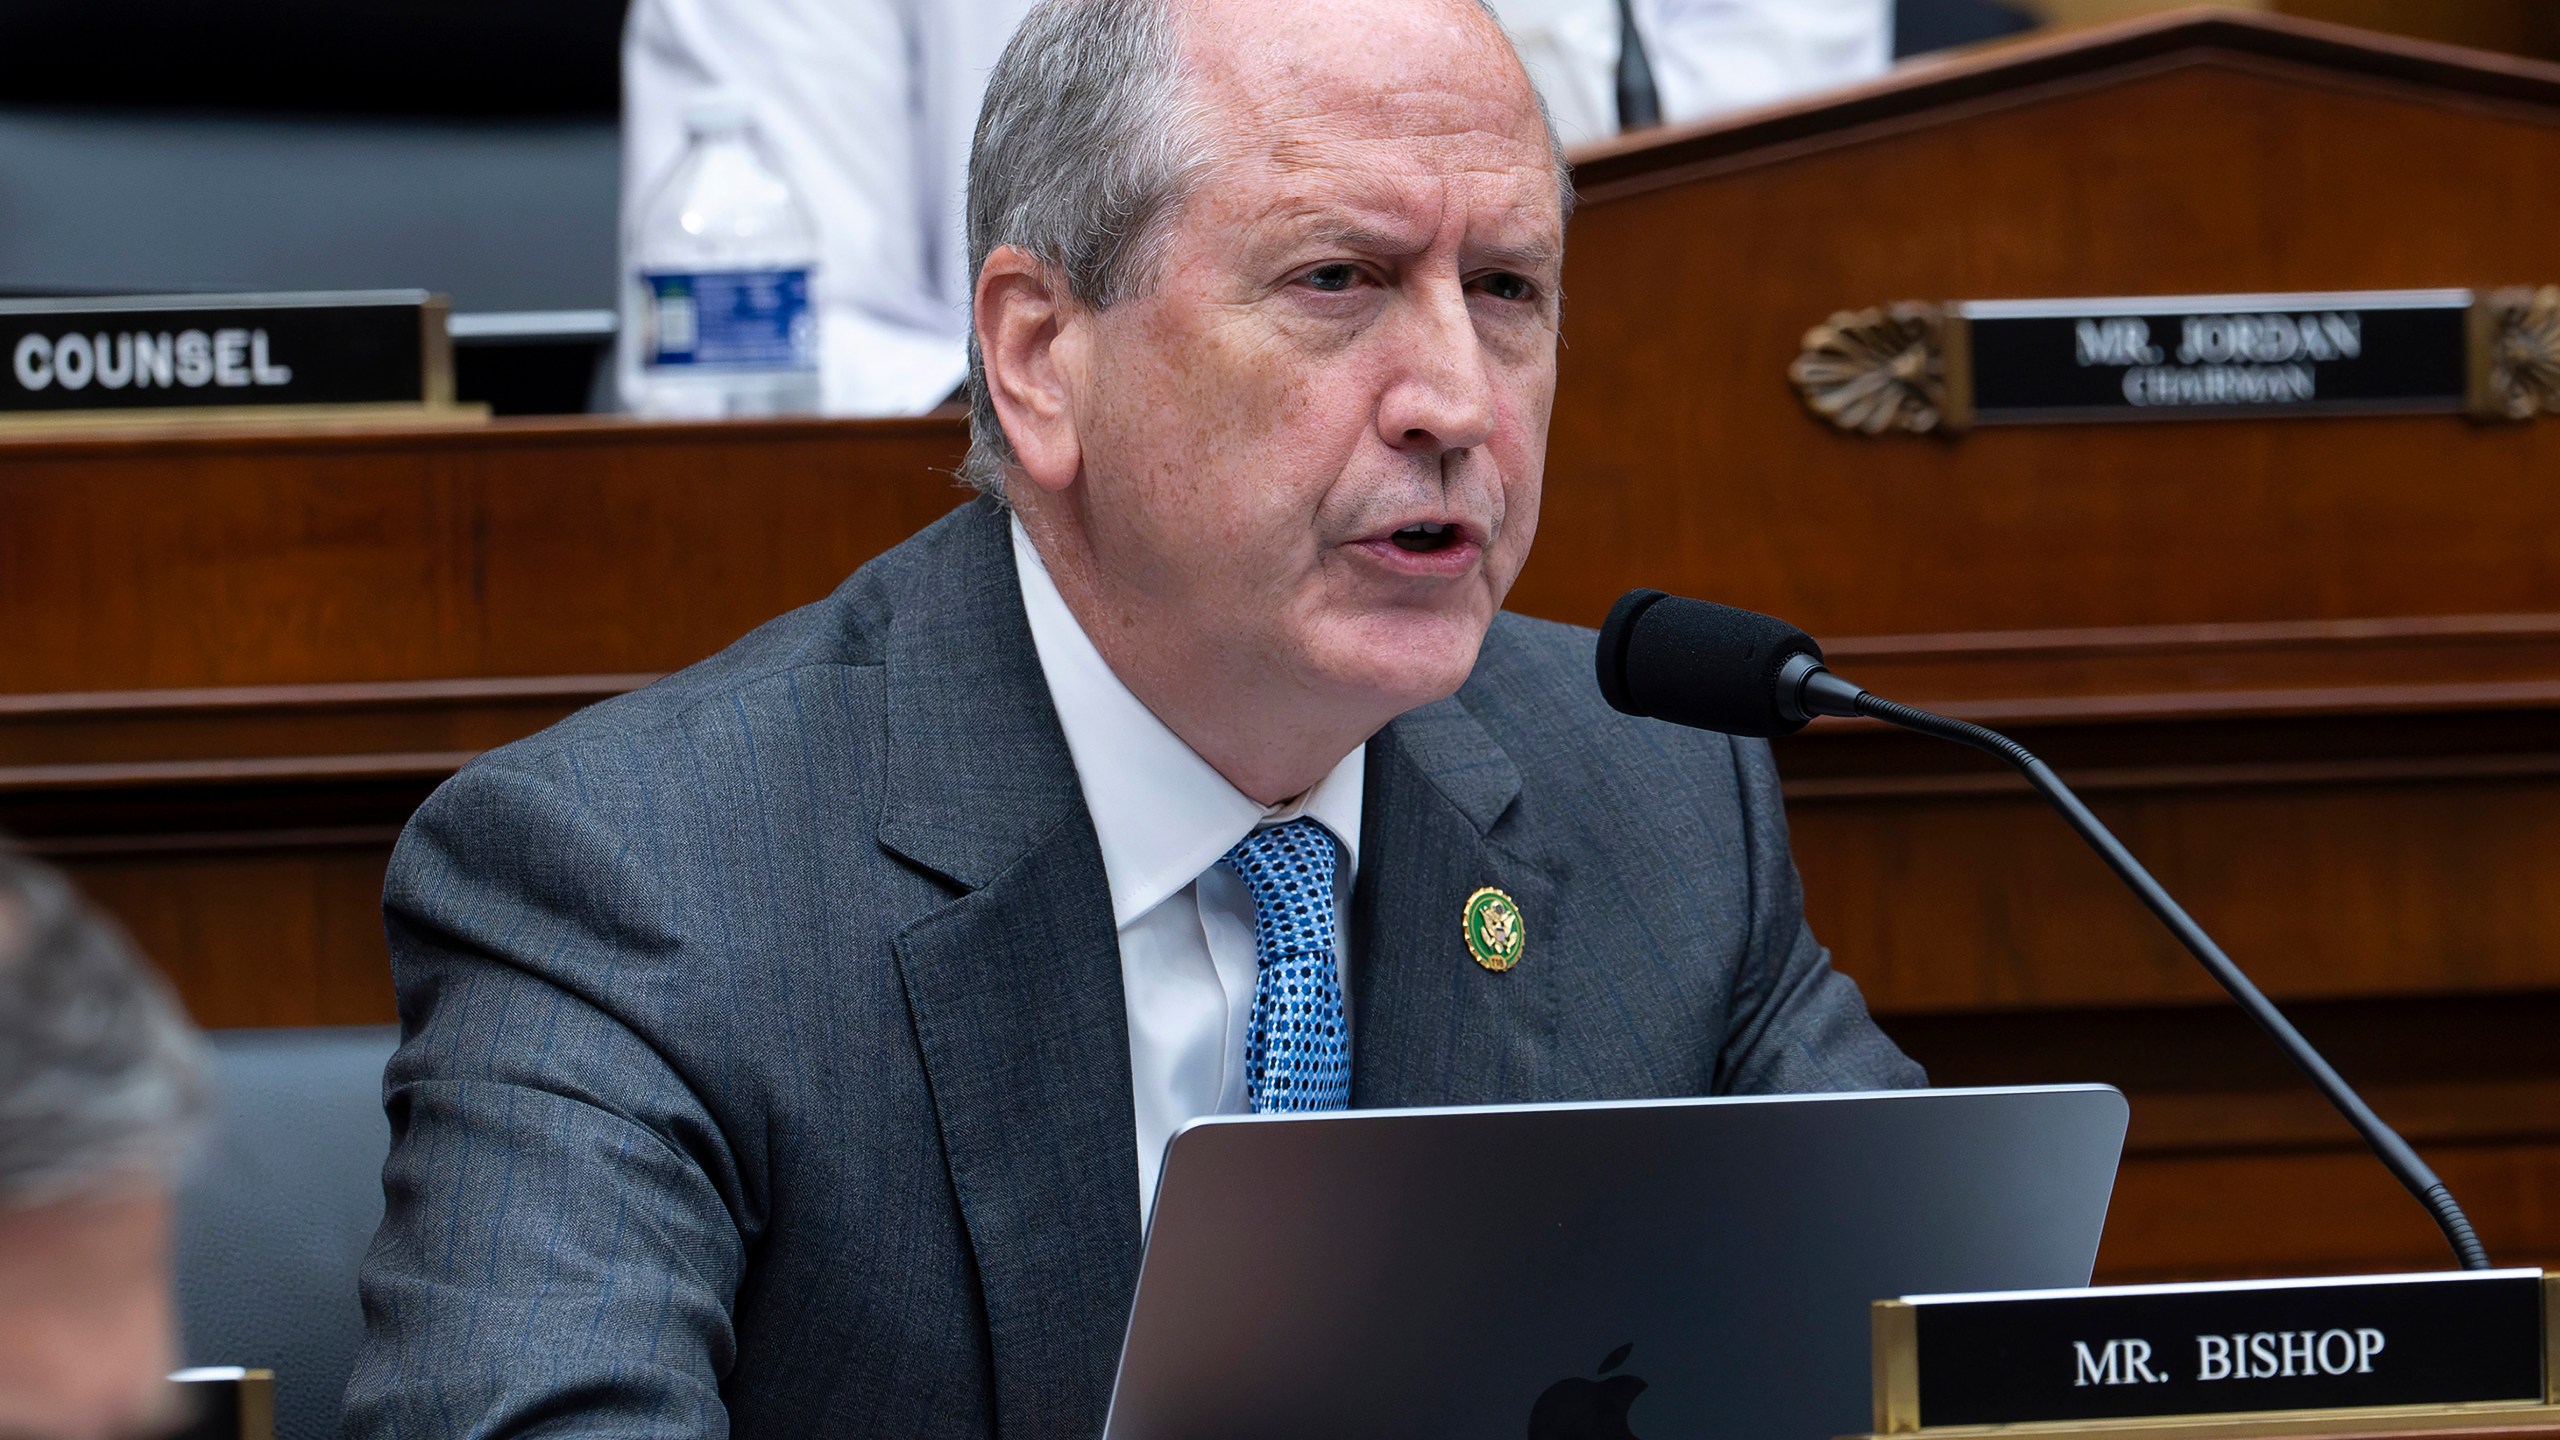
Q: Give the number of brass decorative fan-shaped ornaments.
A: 2